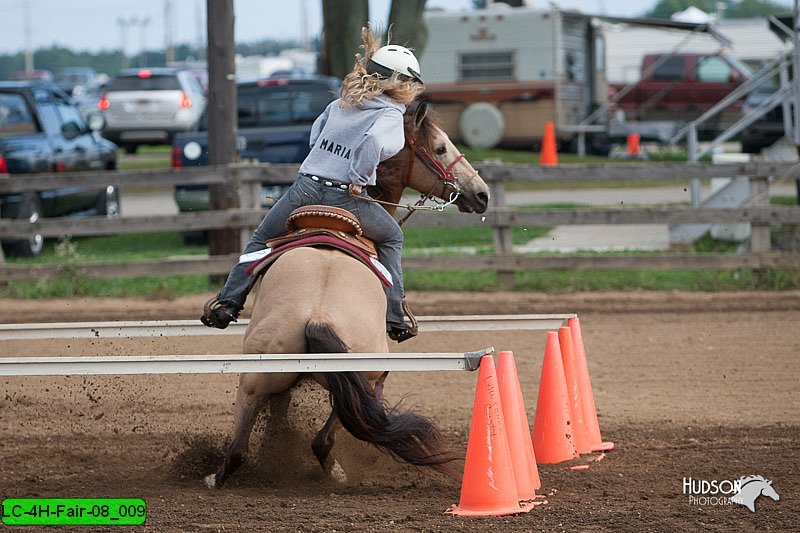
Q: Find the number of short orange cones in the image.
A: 2